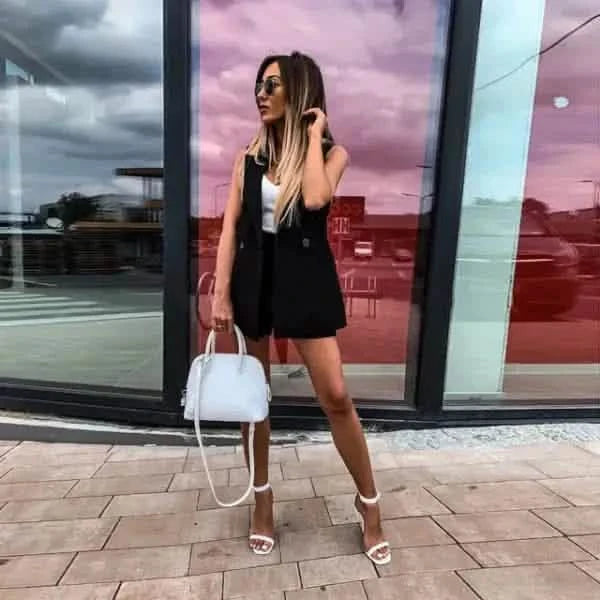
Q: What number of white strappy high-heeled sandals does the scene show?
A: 2